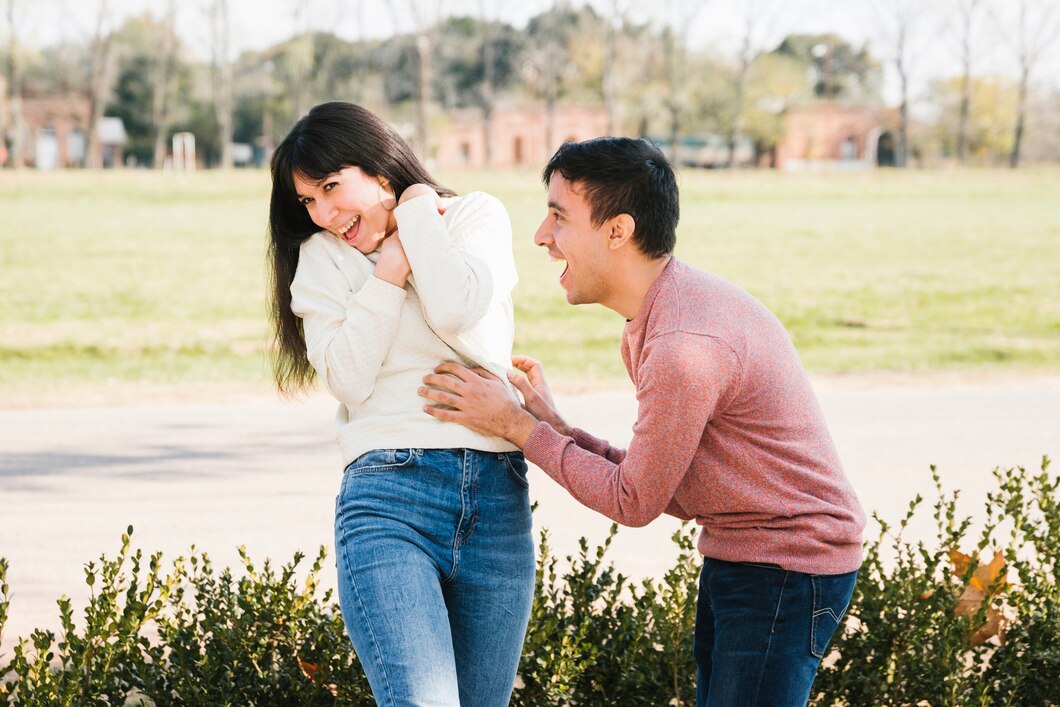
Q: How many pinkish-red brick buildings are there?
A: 3